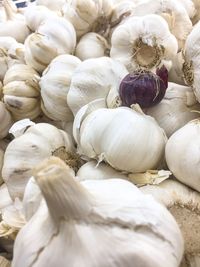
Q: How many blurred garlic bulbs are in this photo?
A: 1